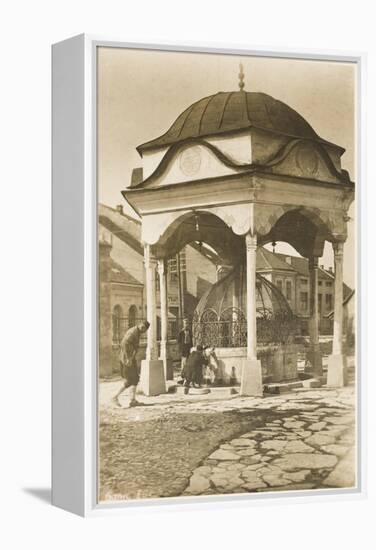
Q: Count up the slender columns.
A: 5